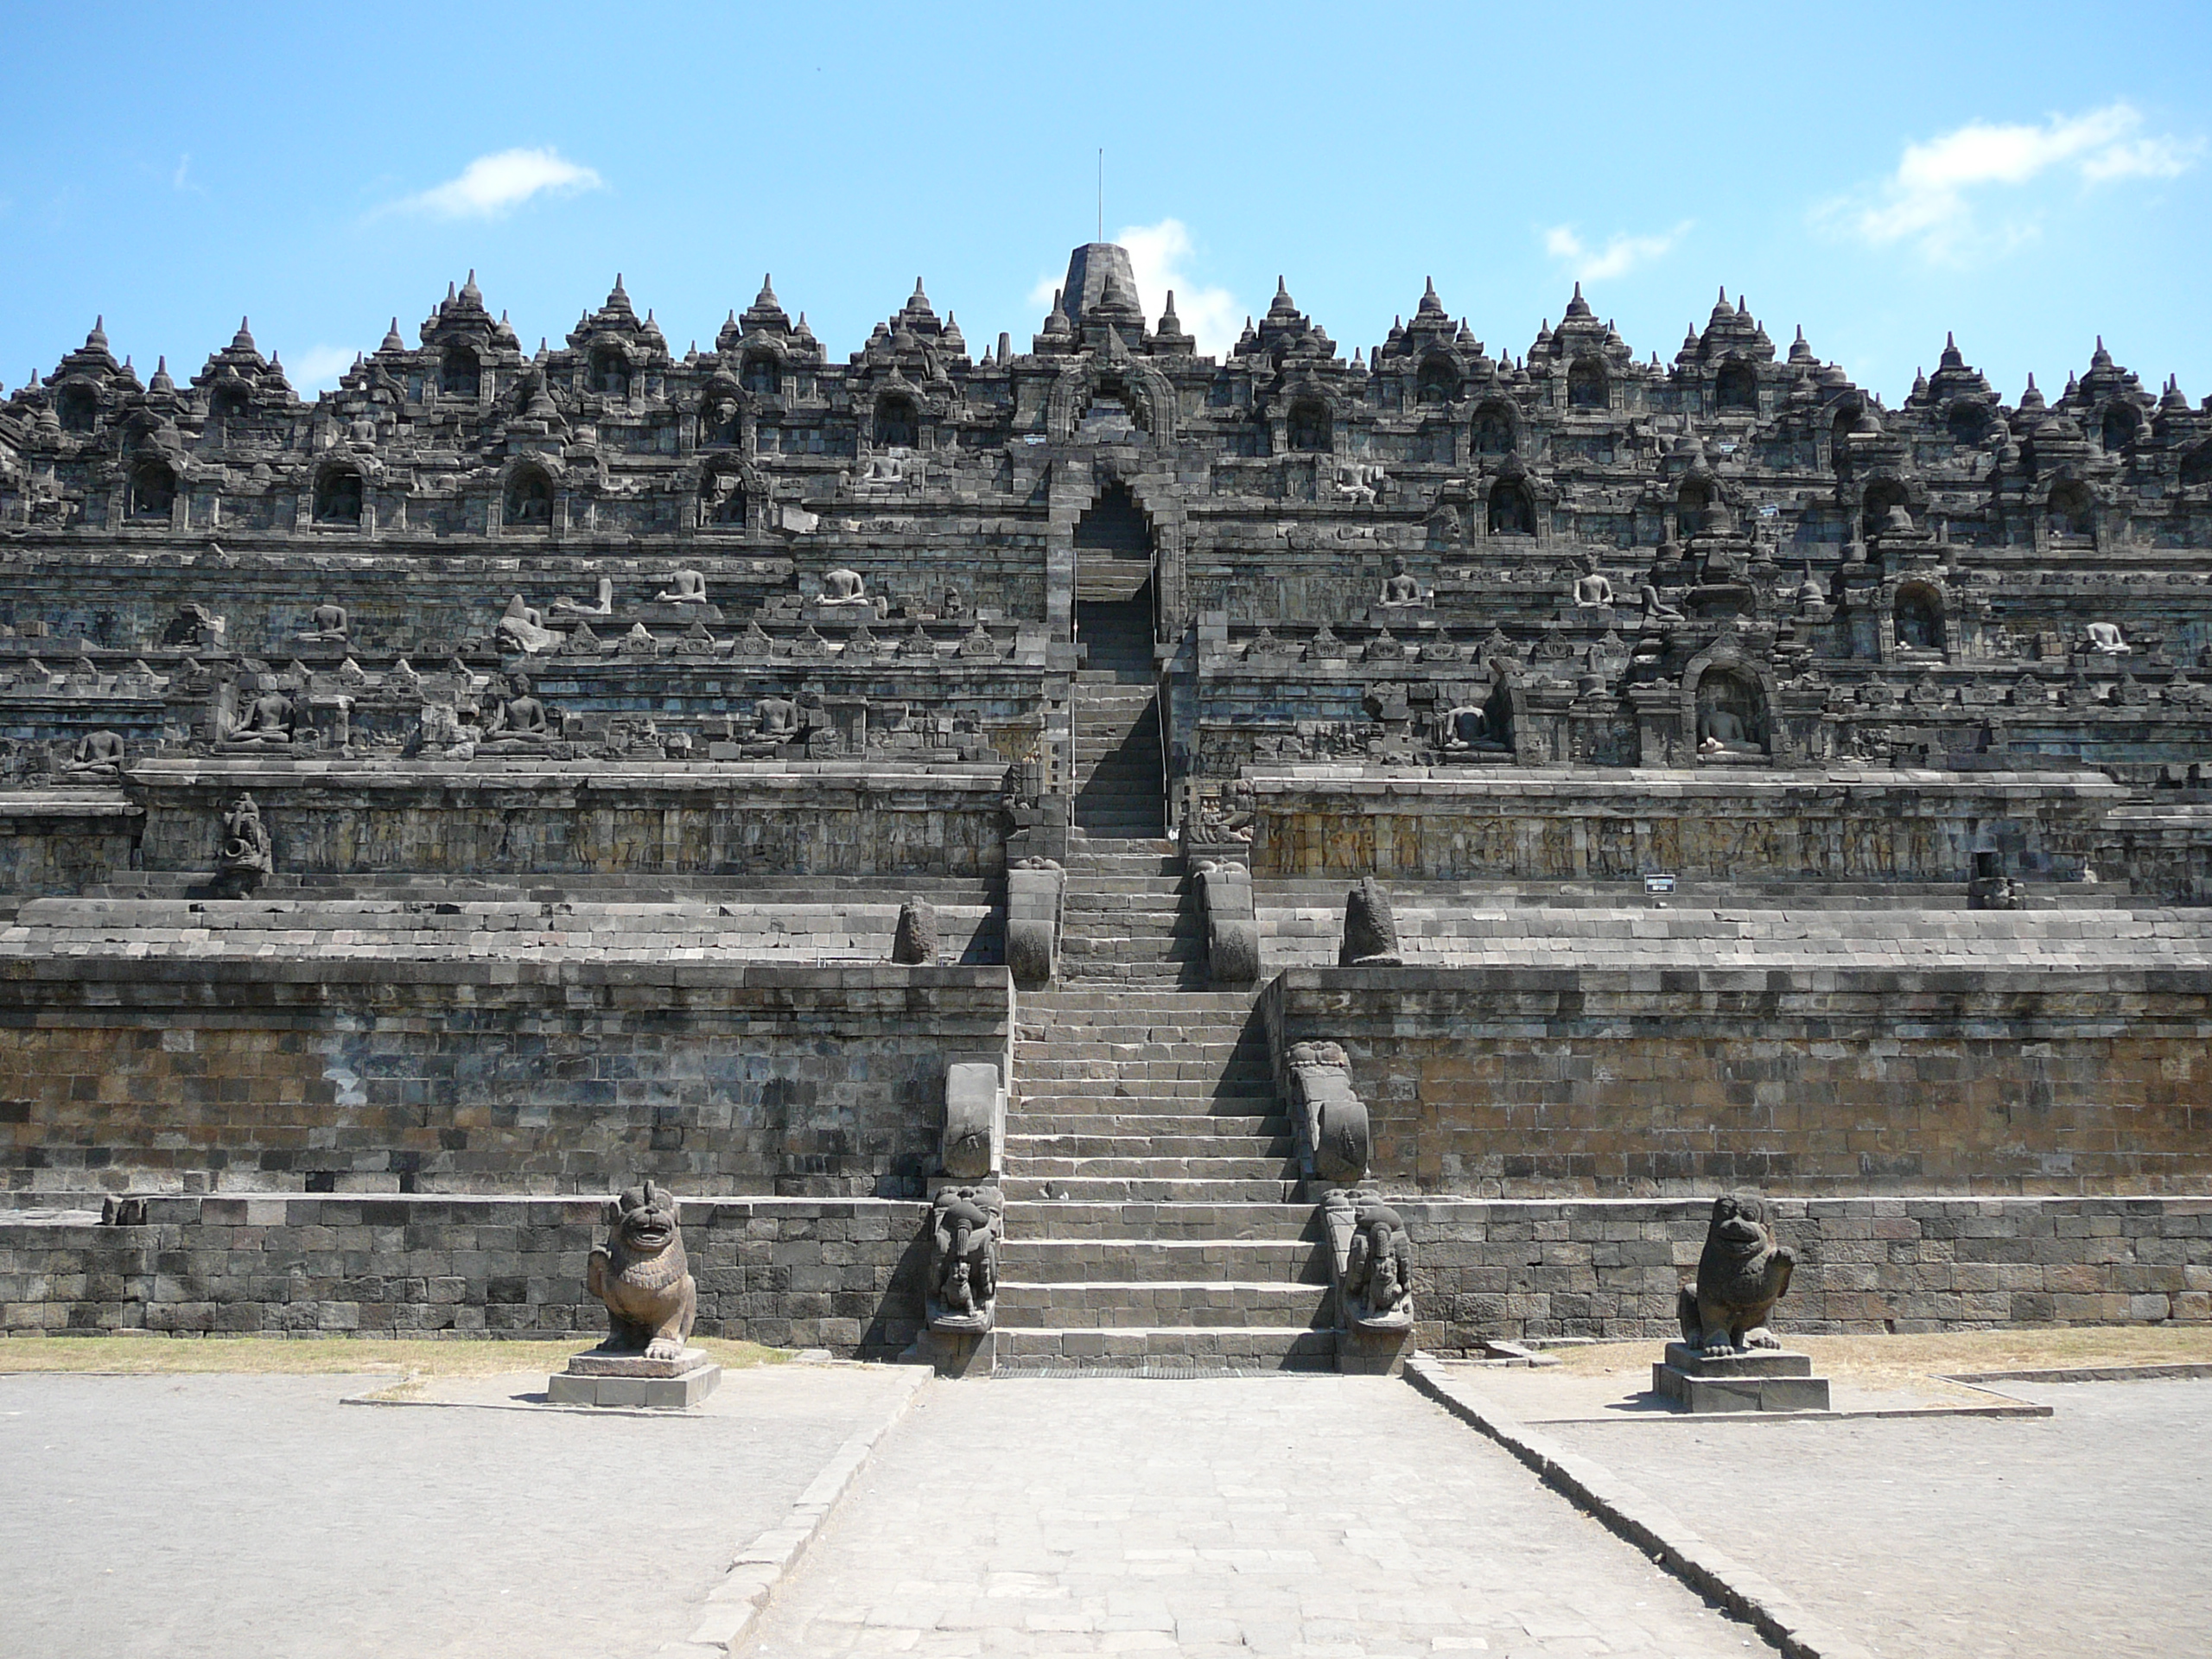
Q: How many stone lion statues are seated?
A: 2